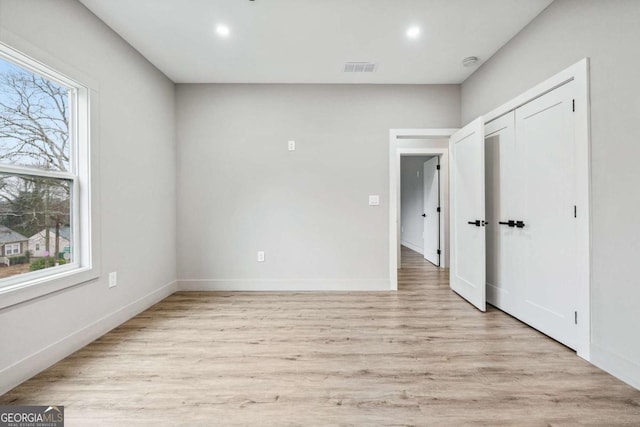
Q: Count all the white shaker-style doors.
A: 4